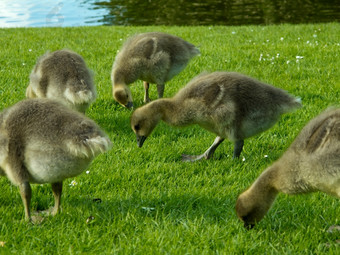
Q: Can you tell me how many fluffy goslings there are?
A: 5